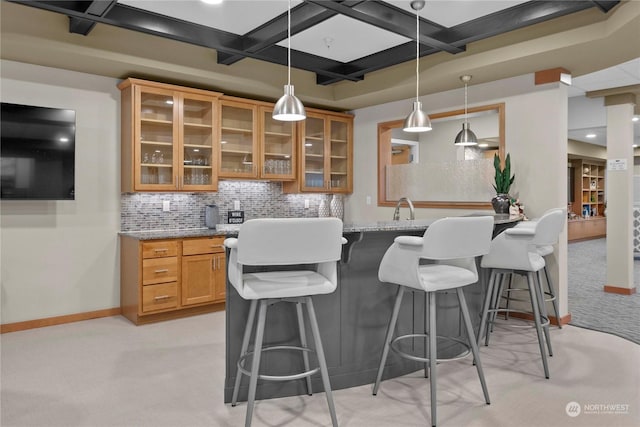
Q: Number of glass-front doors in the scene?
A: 6